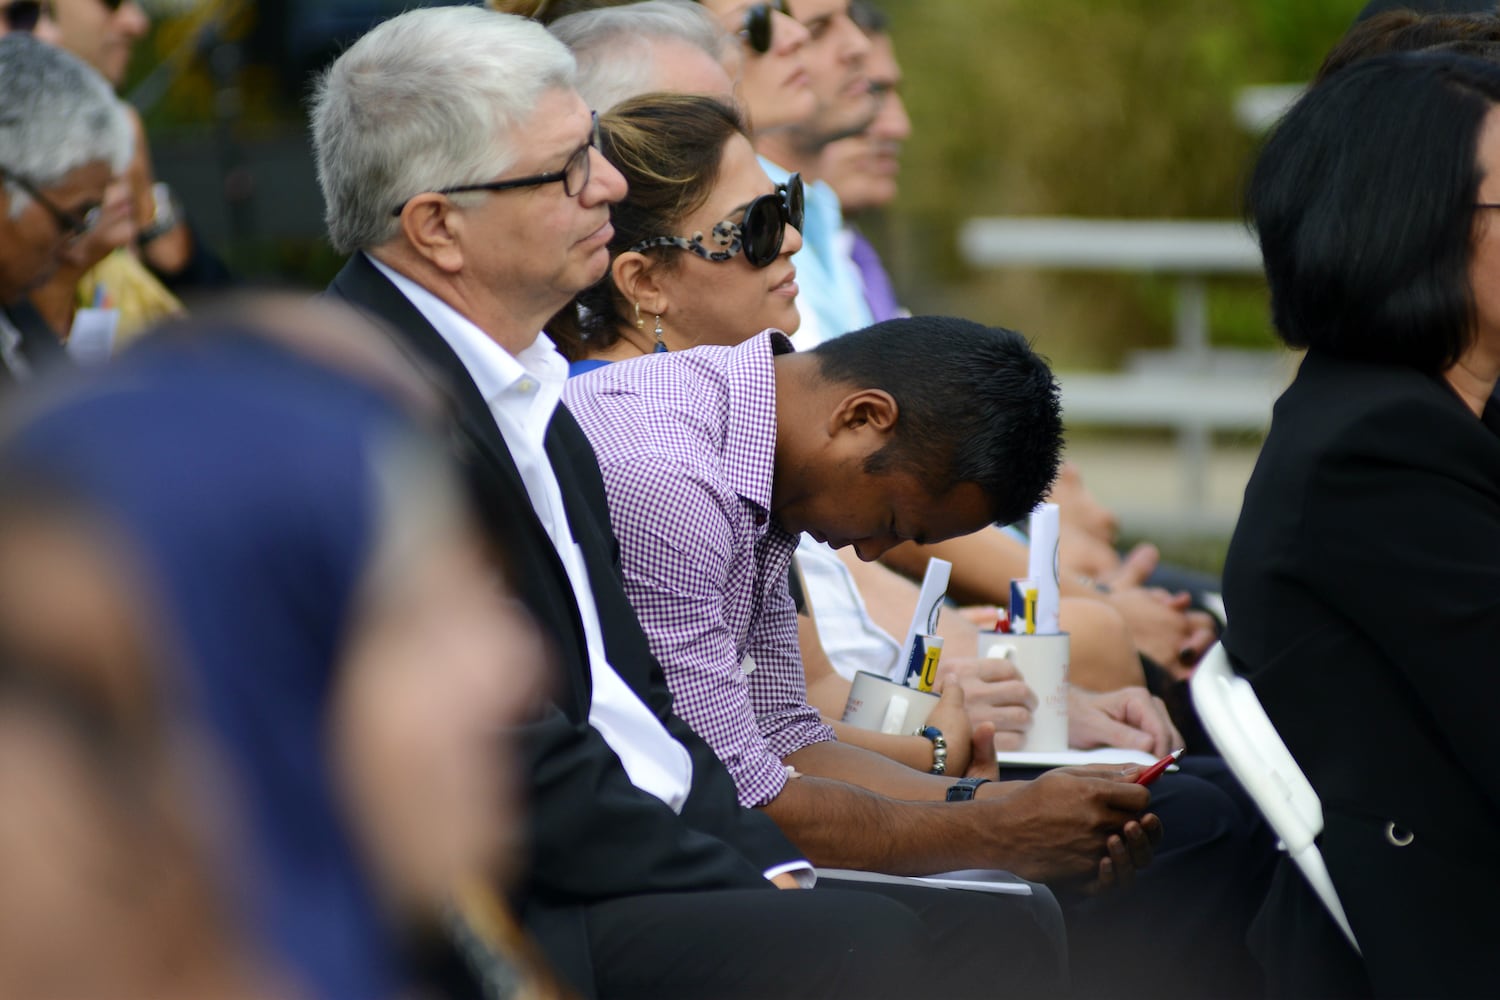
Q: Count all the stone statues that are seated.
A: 0